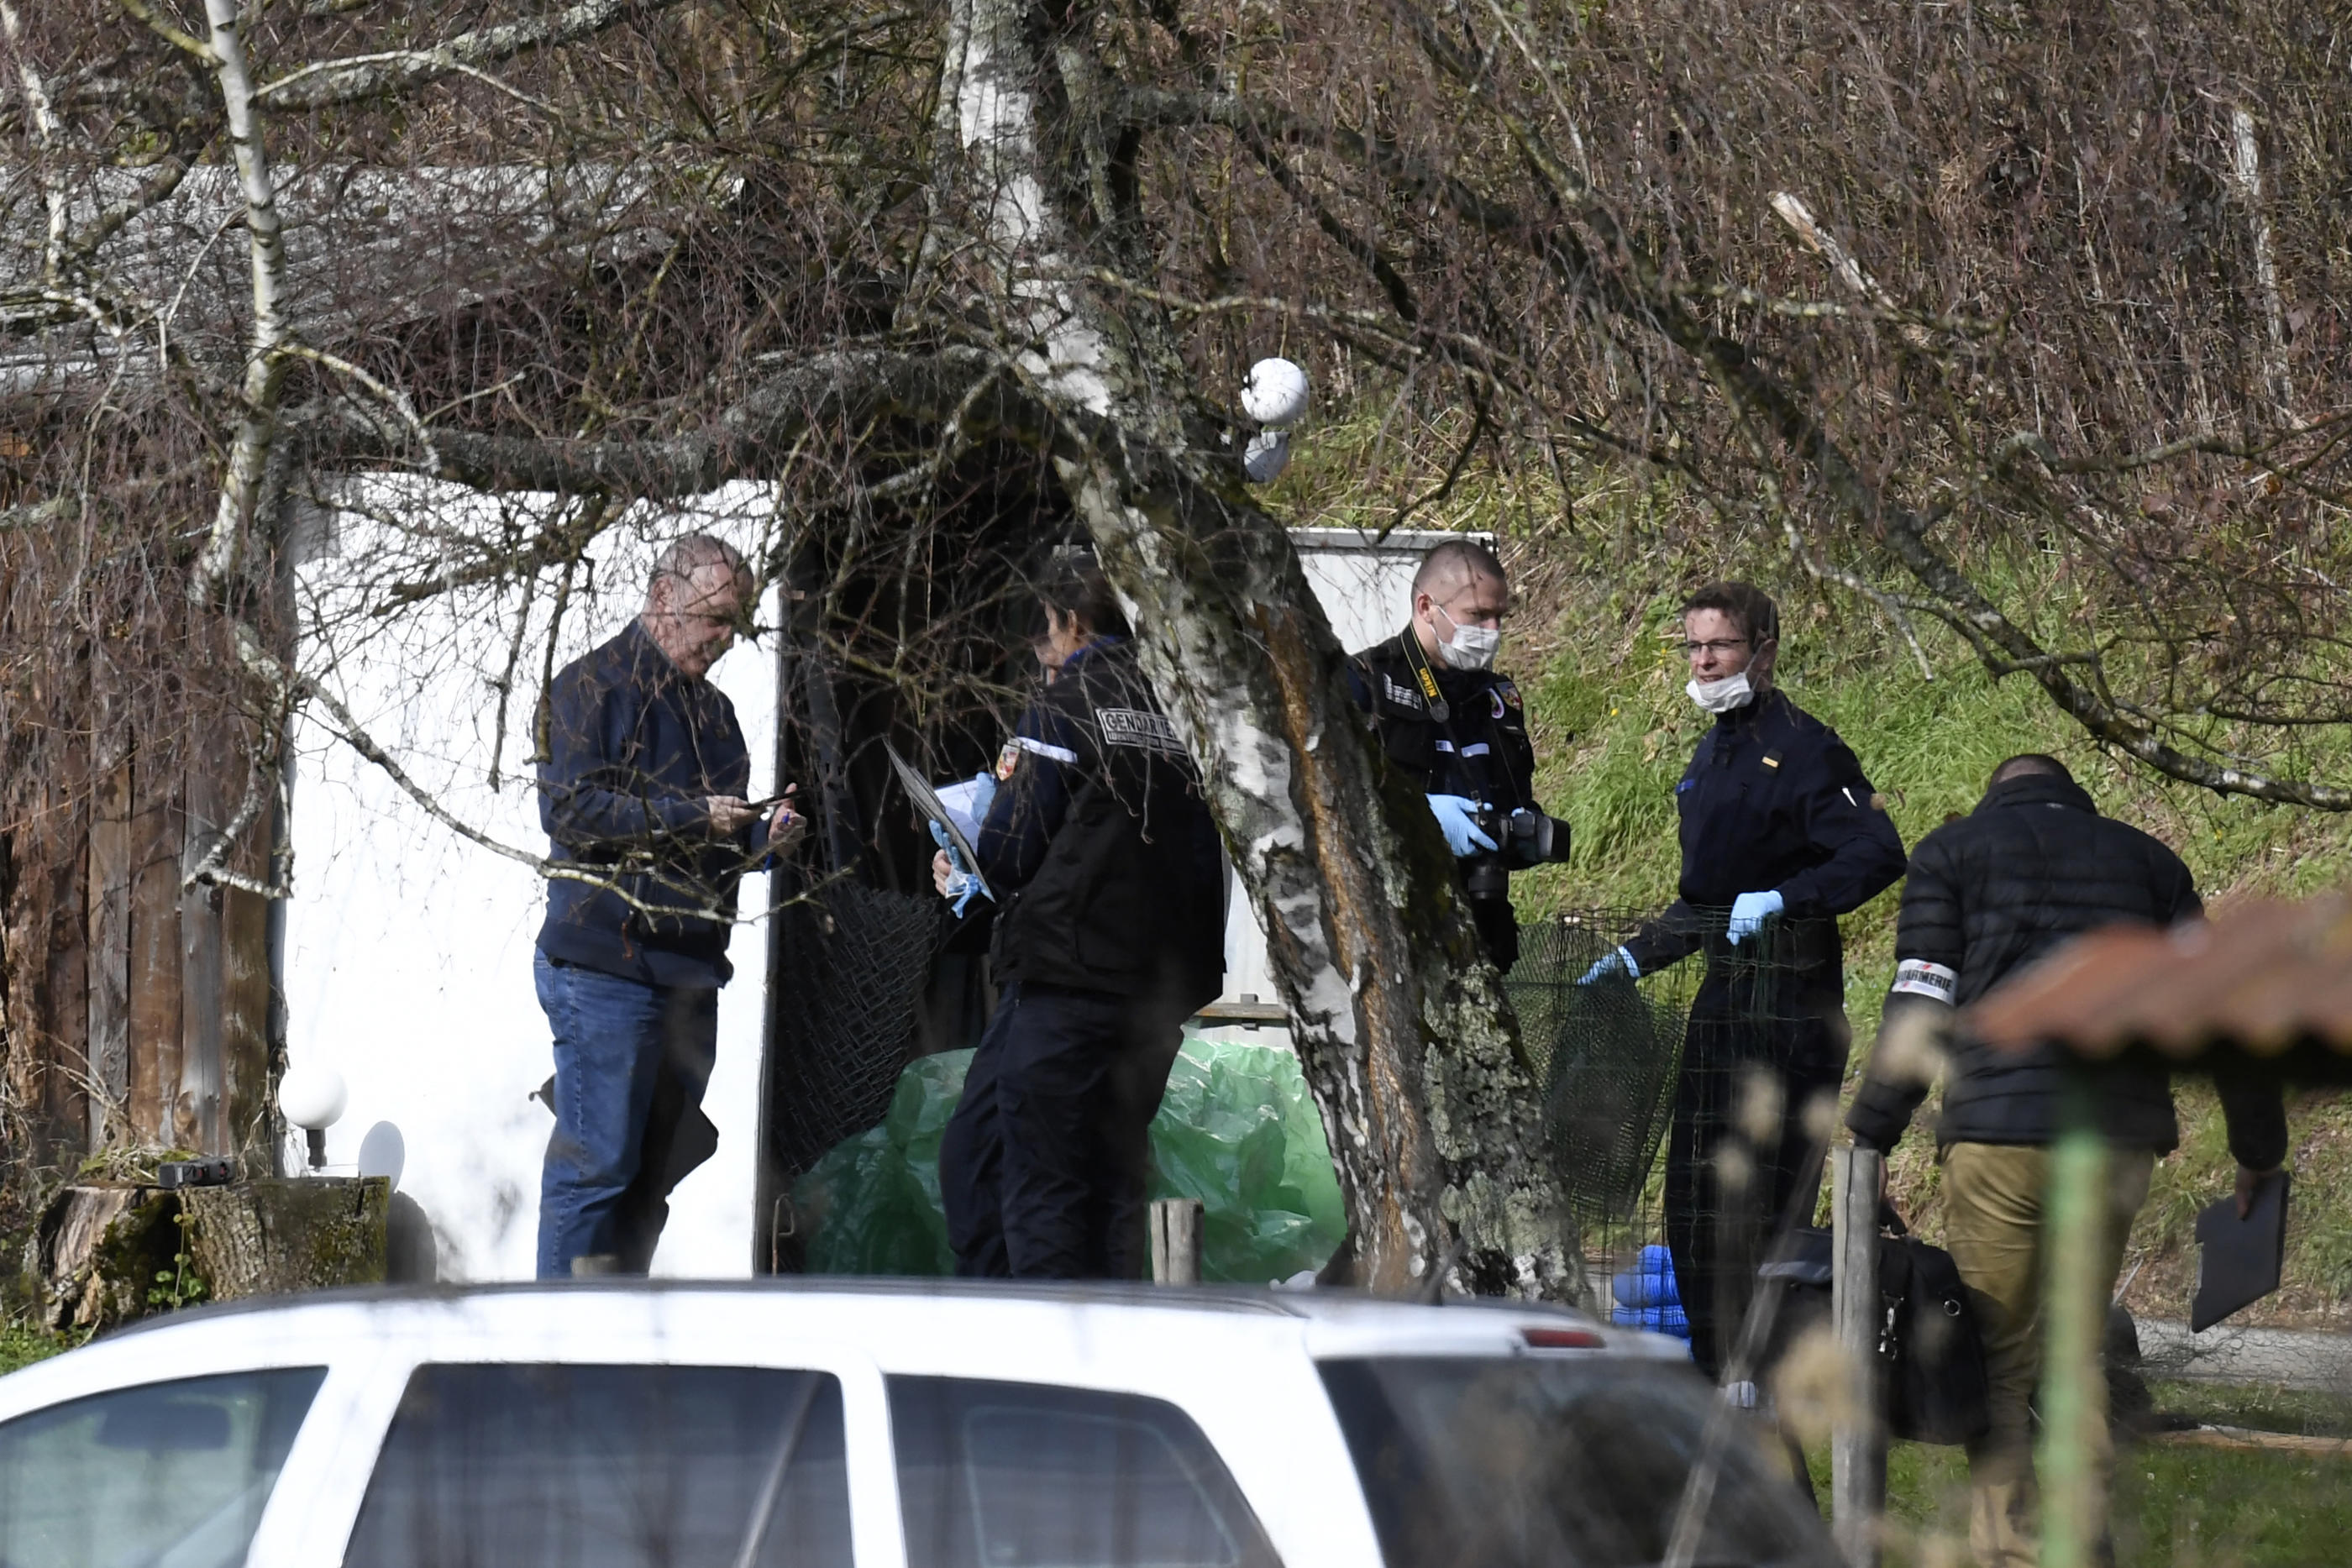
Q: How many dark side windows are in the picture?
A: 2